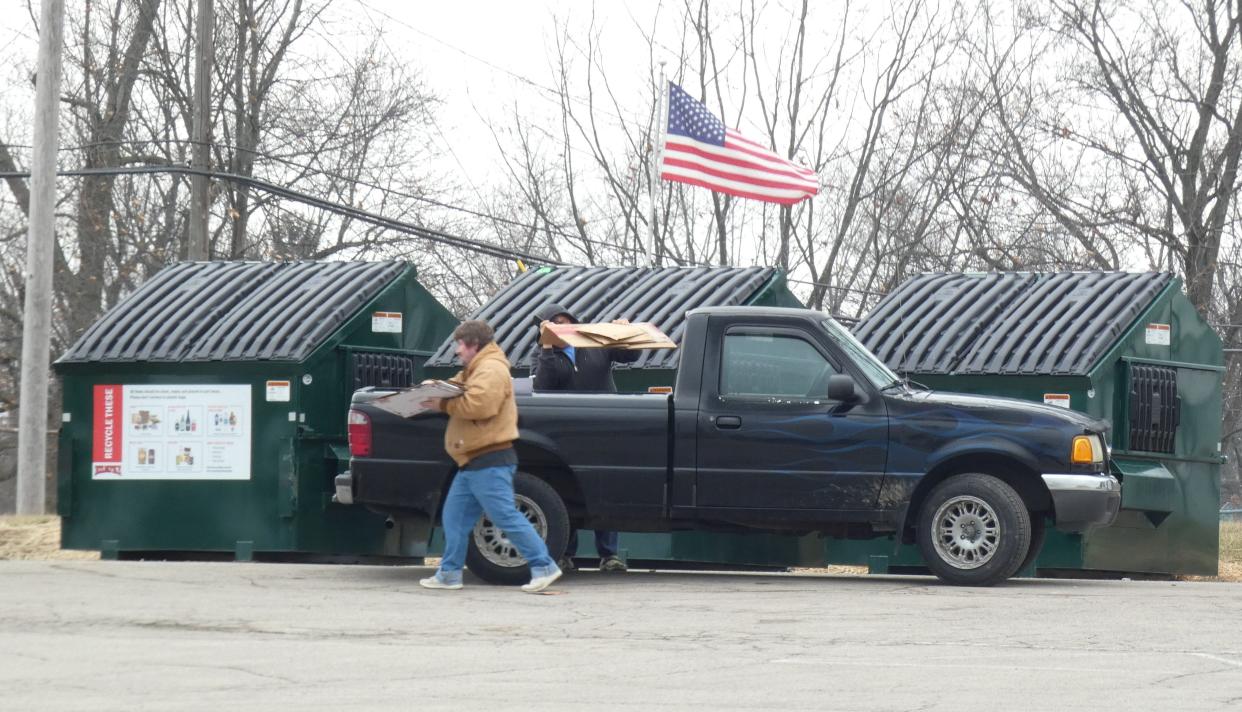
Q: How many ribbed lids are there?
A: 6